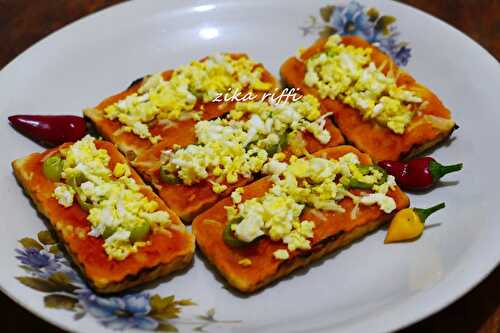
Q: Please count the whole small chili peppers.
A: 3